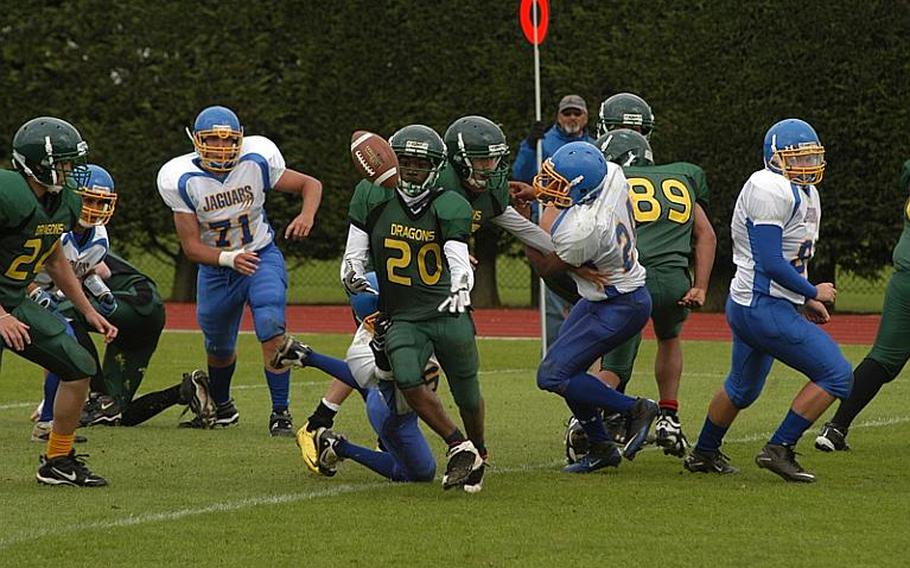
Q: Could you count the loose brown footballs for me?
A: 1